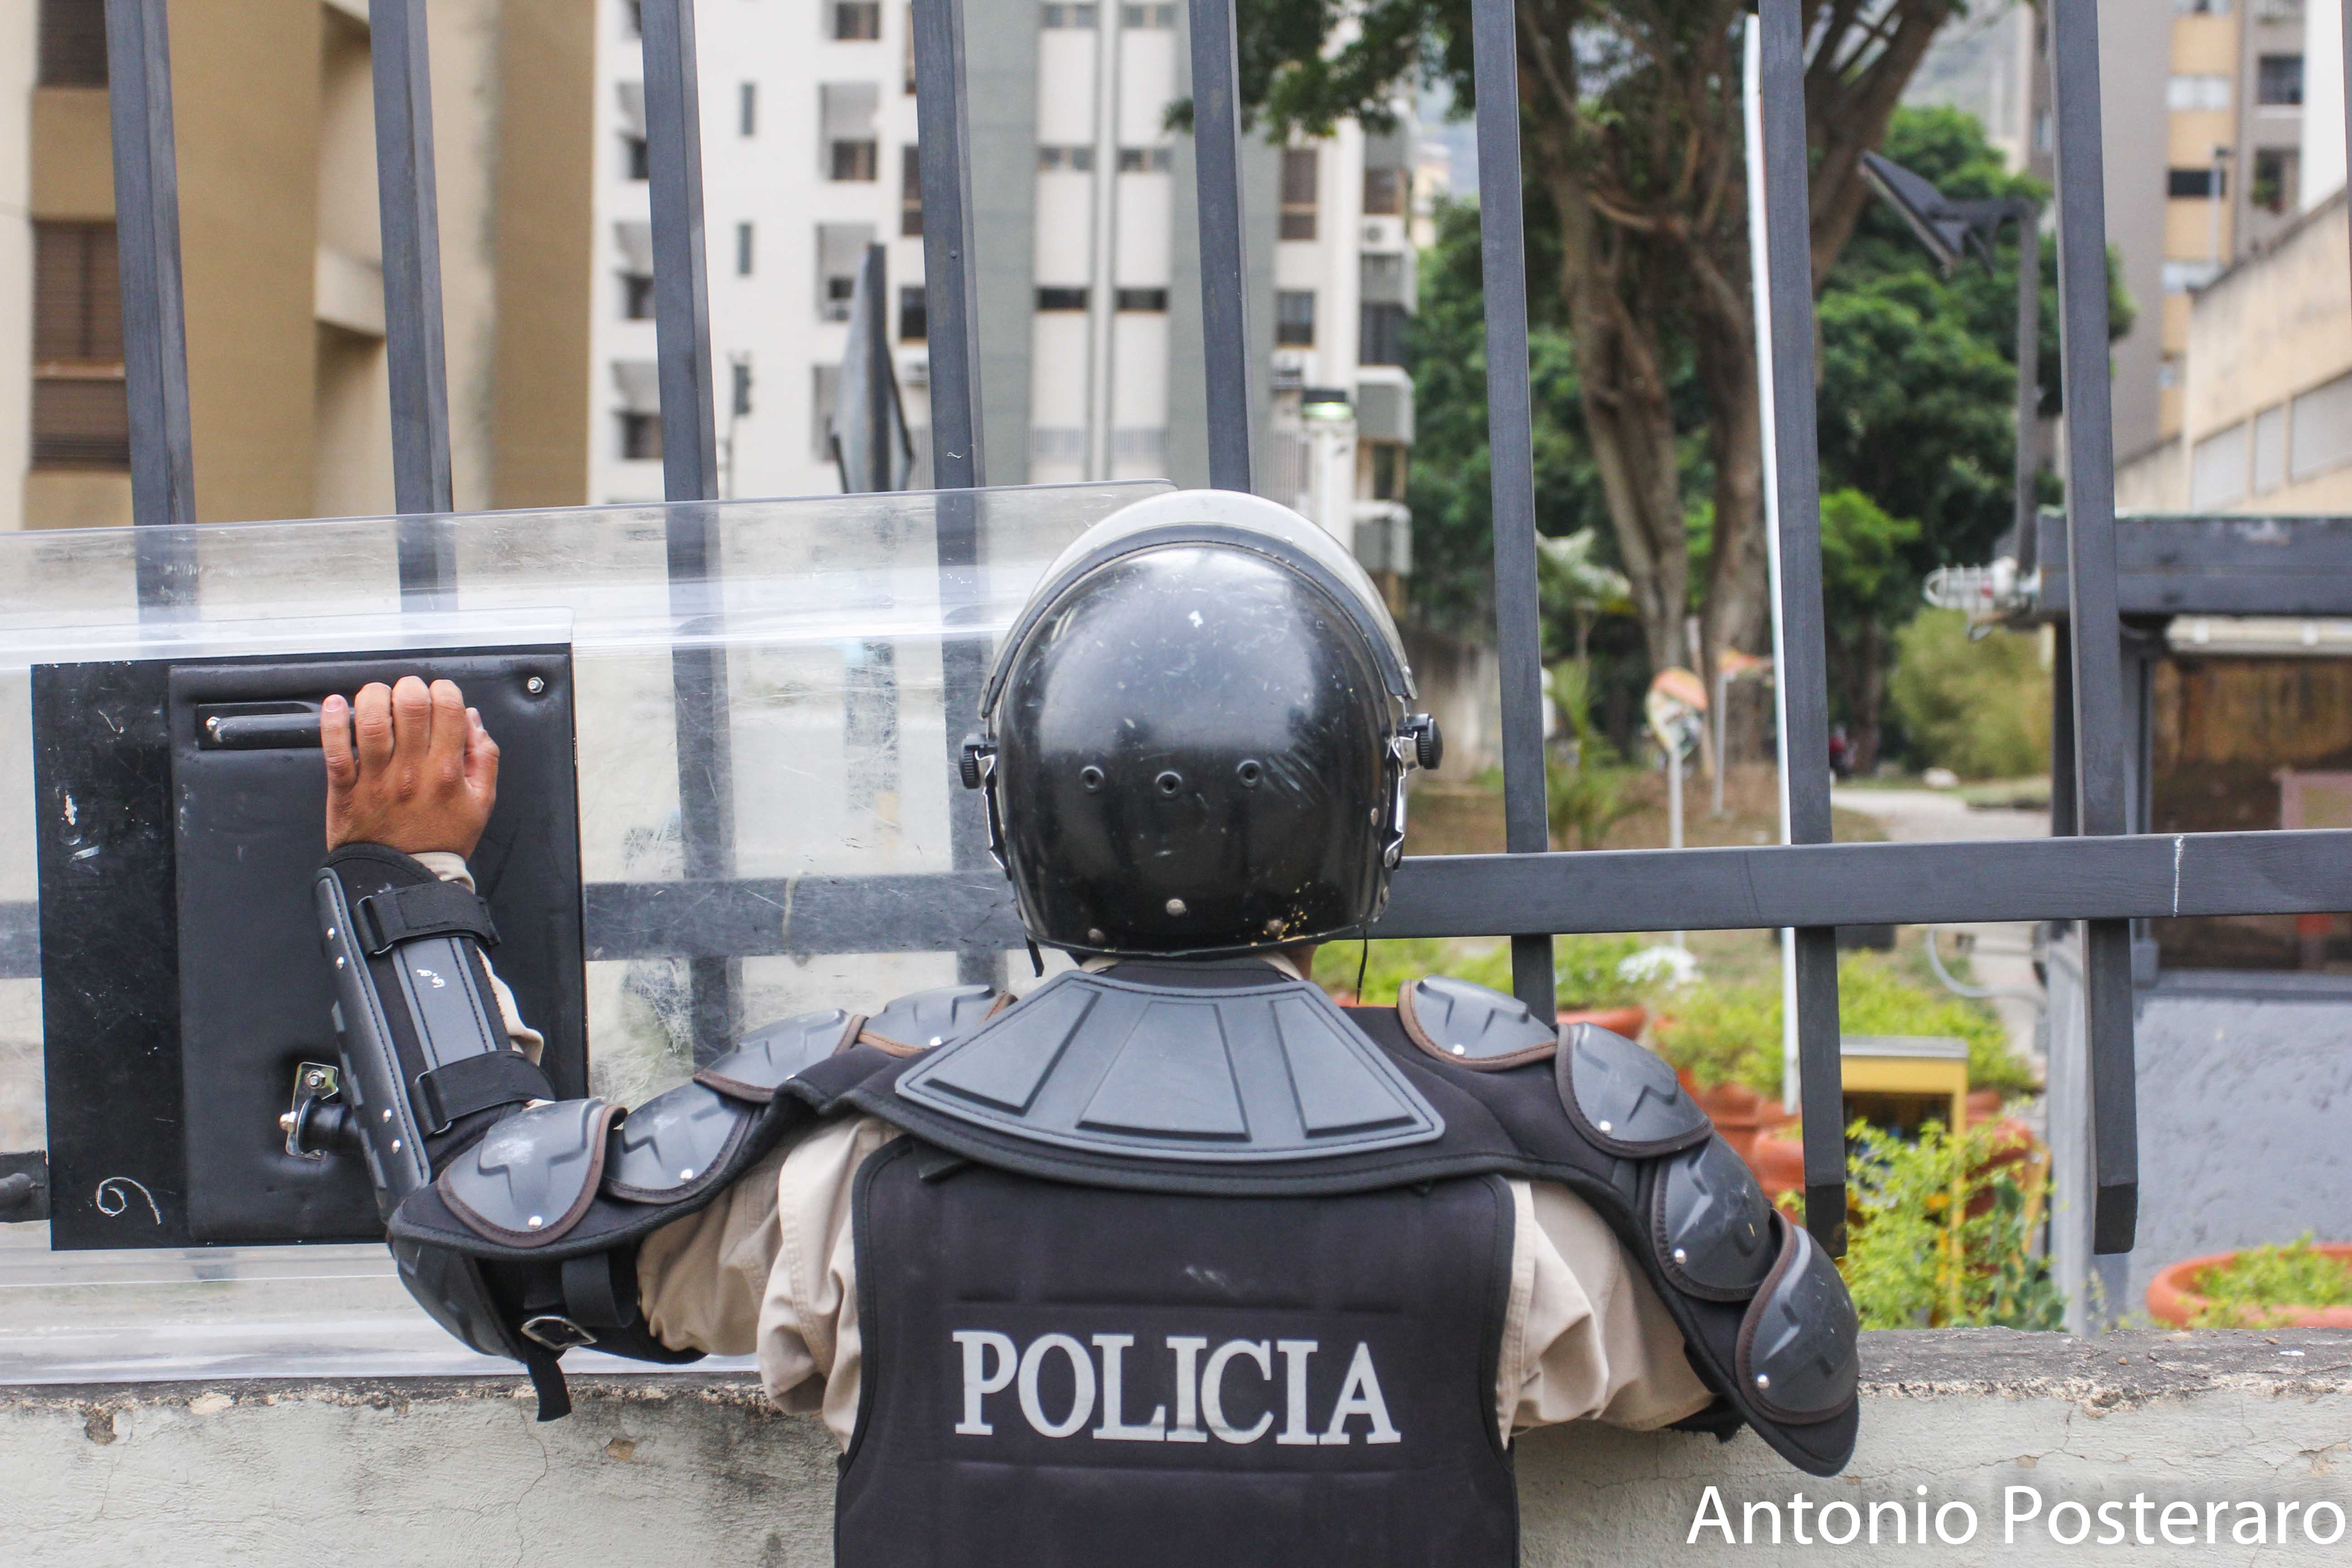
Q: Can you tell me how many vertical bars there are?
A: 8